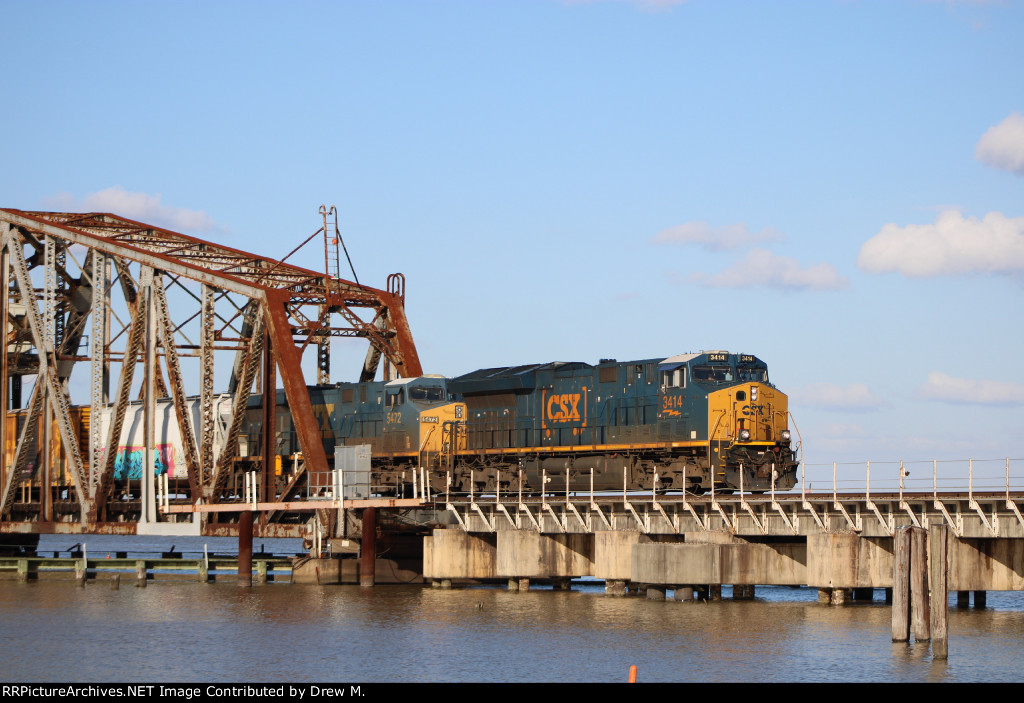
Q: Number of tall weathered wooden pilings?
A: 3